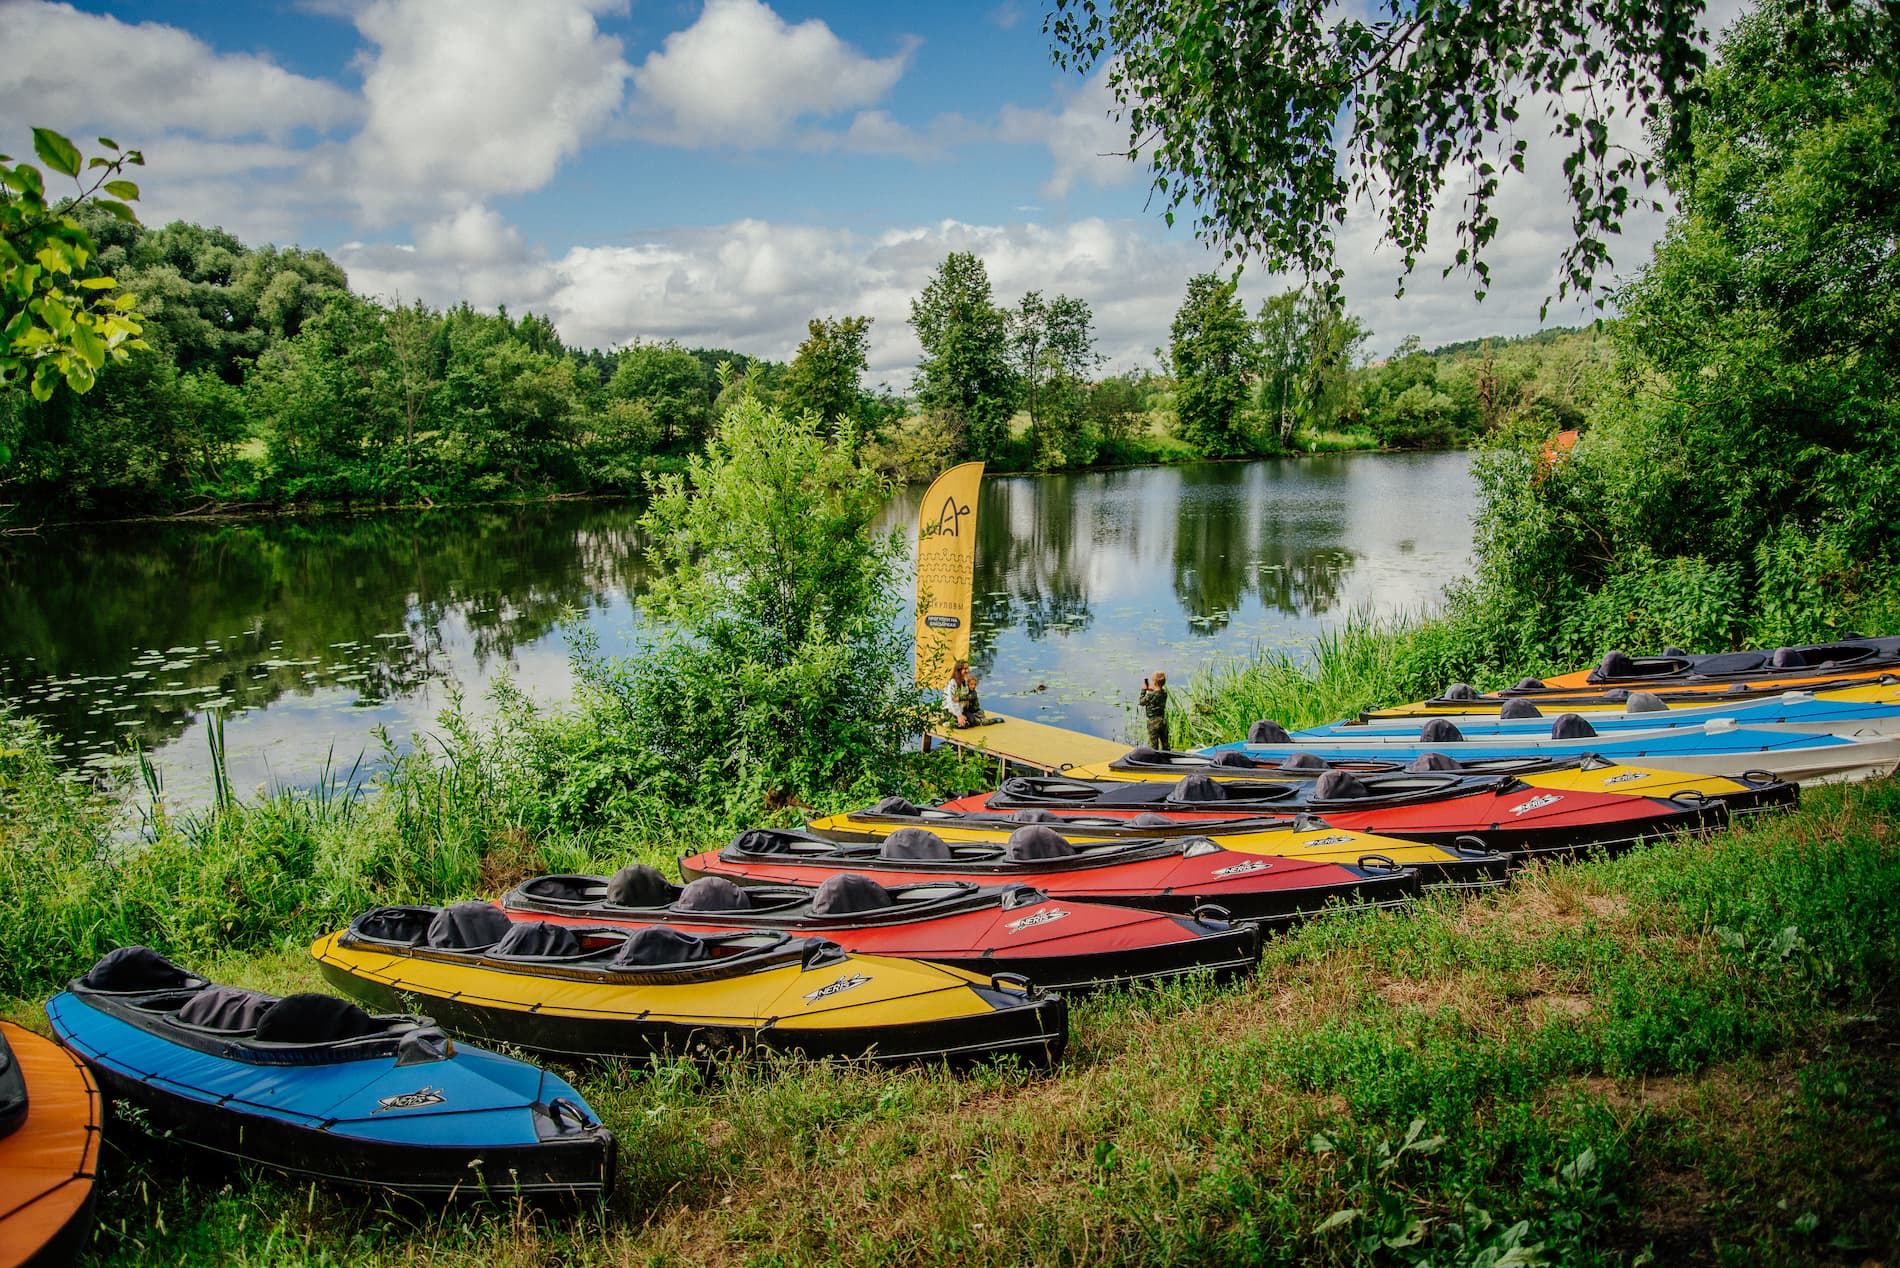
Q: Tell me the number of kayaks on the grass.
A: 13